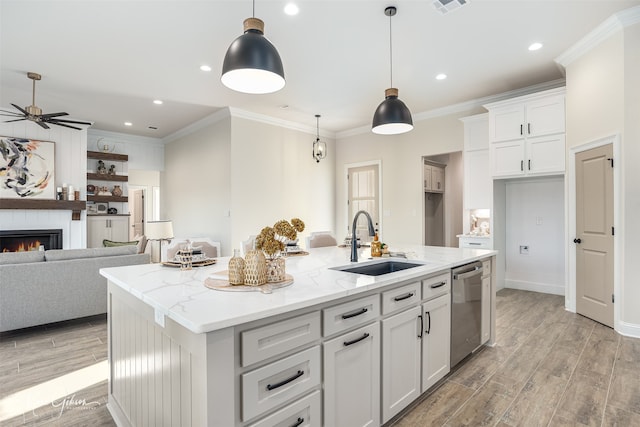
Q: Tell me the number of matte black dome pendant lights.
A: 2